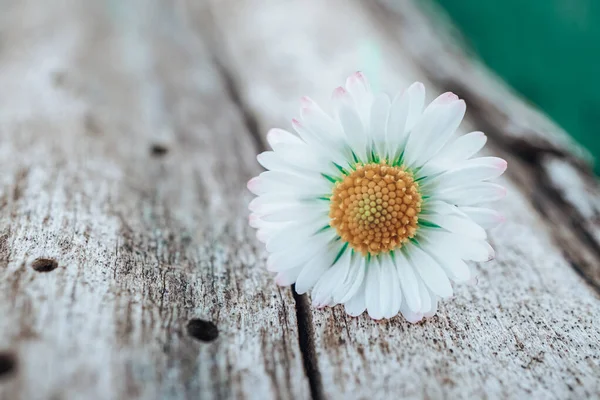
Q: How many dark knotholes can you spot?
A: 4